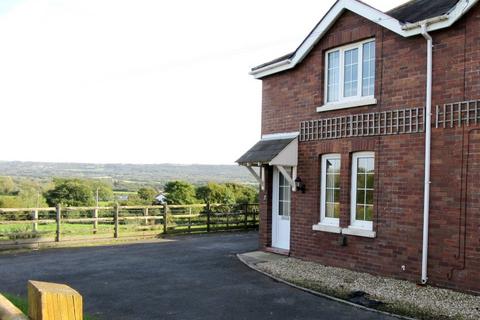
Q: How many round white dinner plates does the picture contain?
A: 0